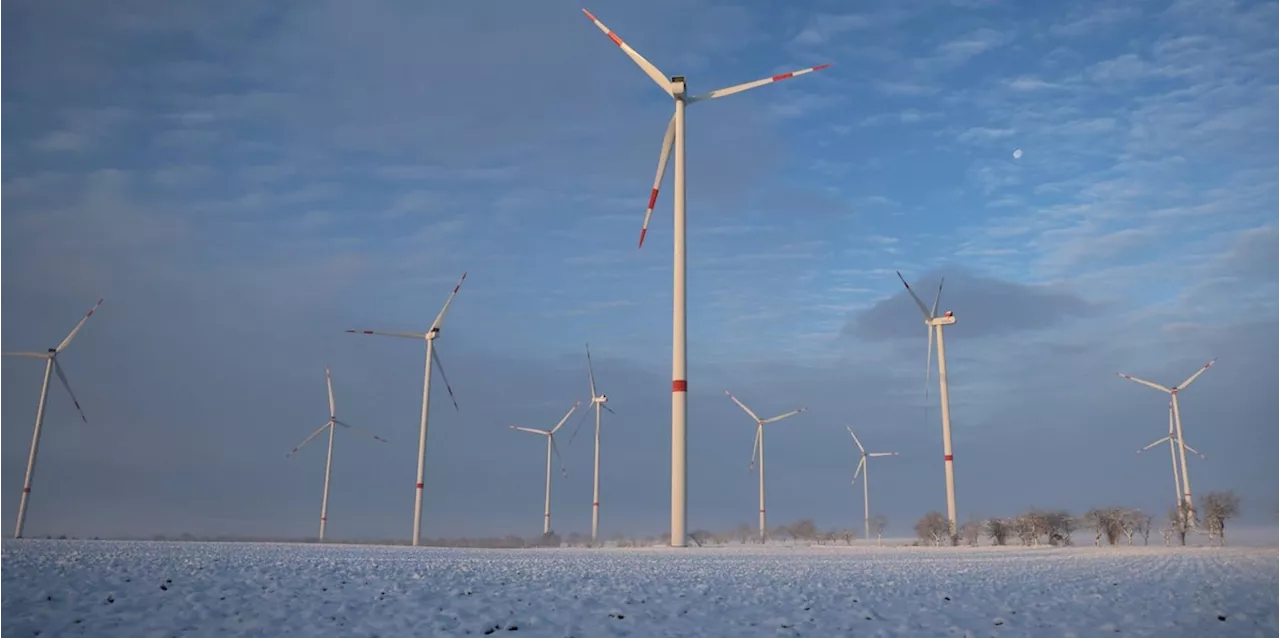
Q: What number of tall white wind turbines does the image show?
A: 11